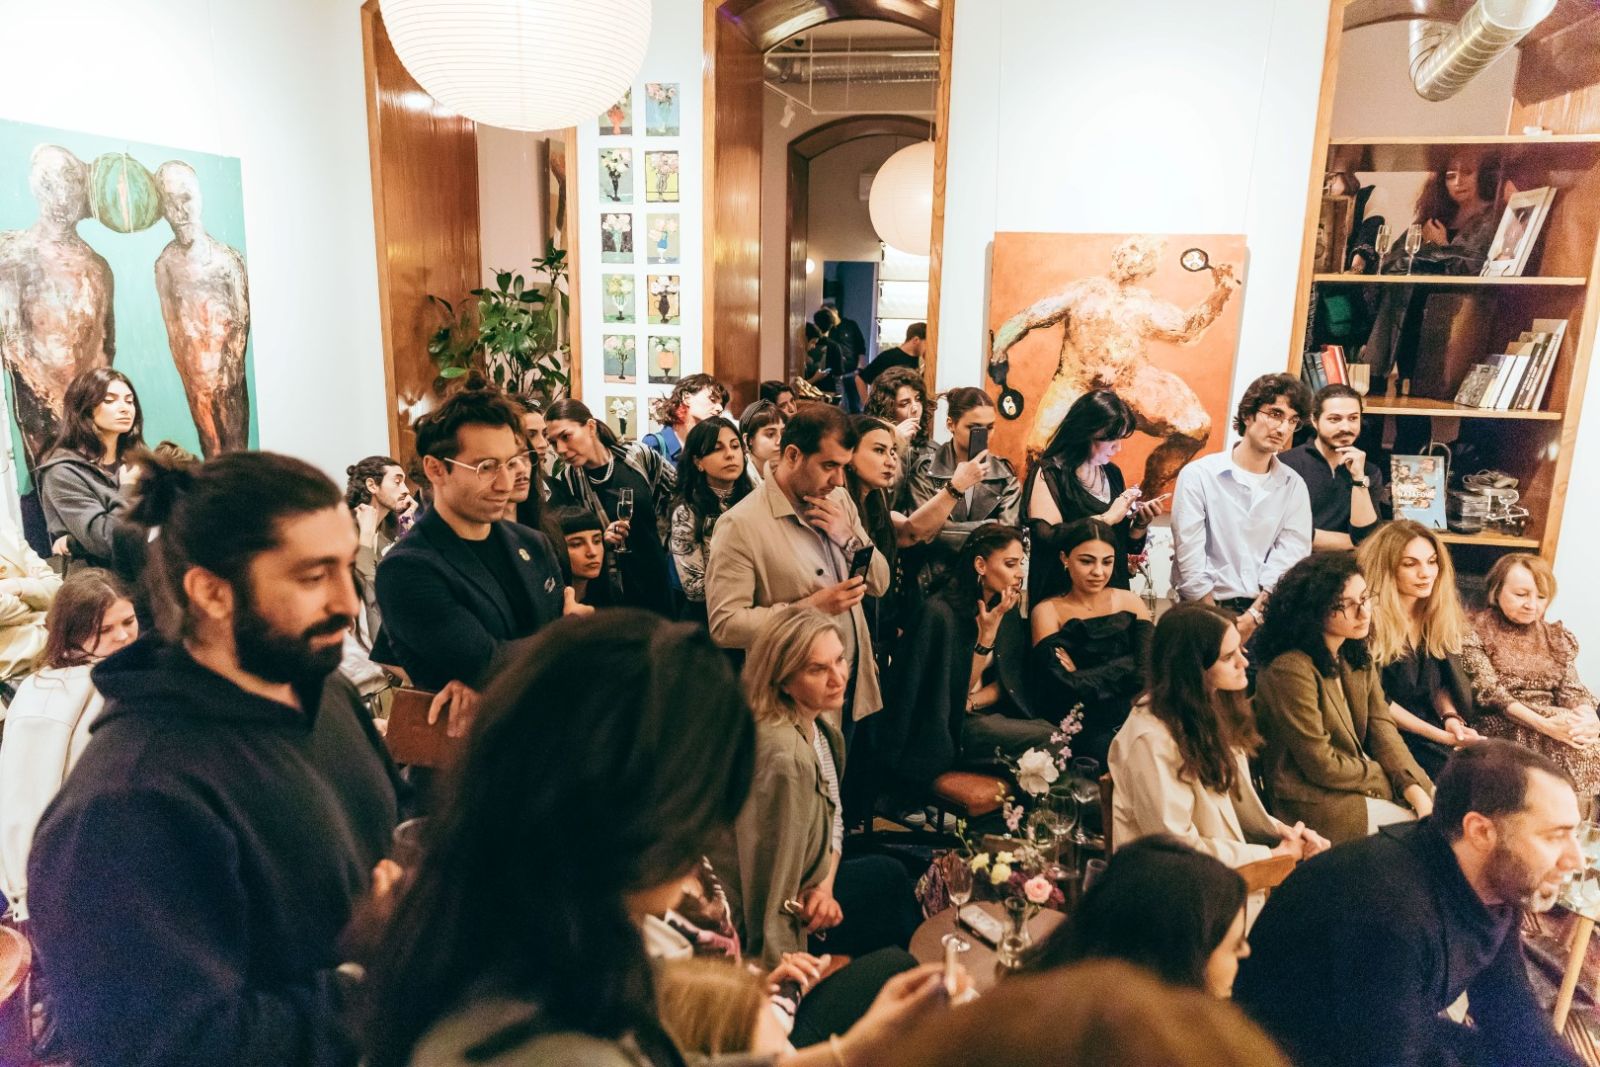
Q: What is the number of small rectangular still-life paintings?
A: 12